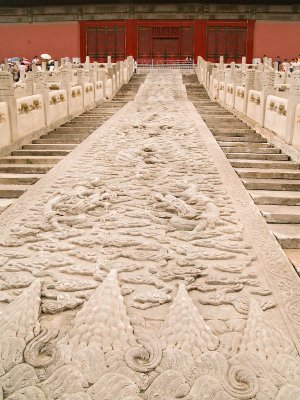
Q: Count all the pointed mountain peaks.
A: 4